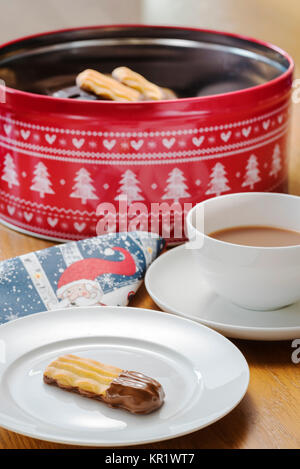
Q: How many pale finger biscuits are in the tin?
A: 2